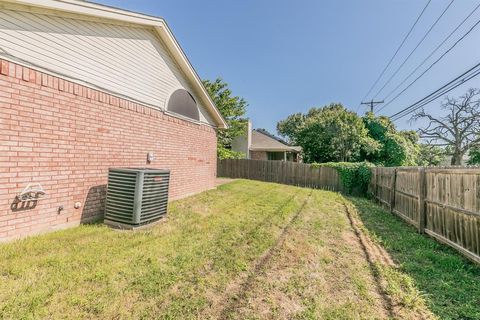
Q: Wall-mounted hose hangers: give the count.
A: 1